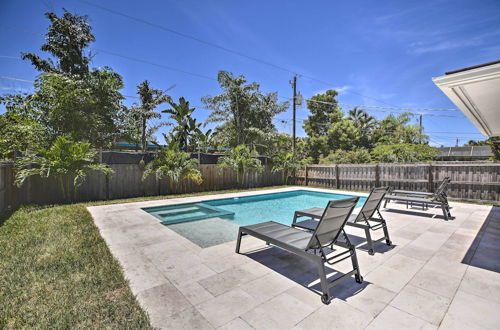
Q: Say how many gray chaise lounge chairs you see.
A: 4